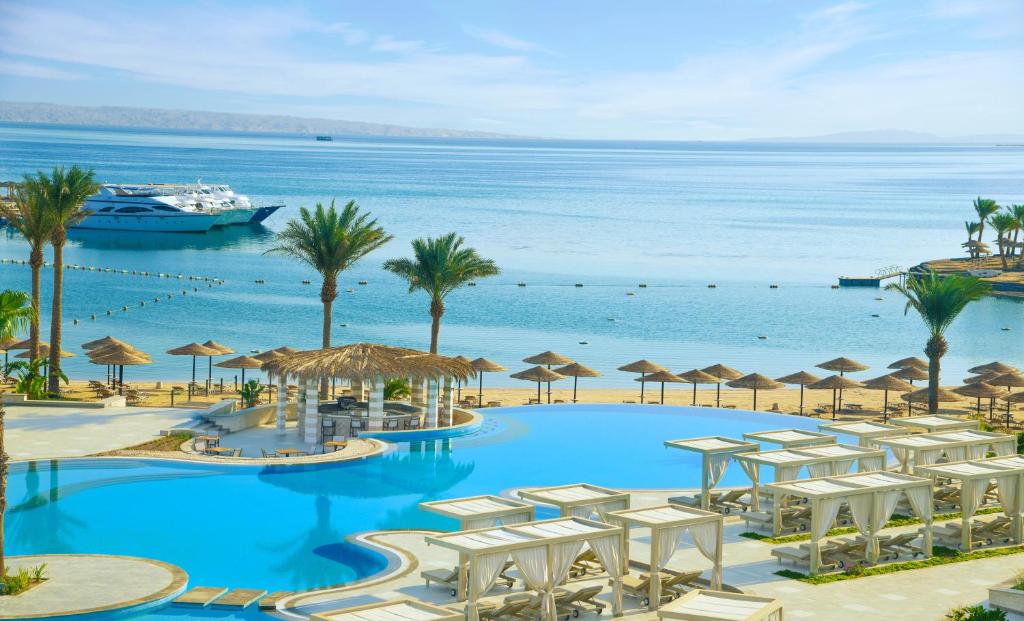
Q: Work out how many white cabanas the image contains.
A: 14